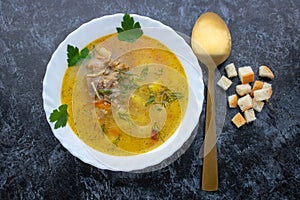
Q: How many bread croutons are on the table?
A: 12